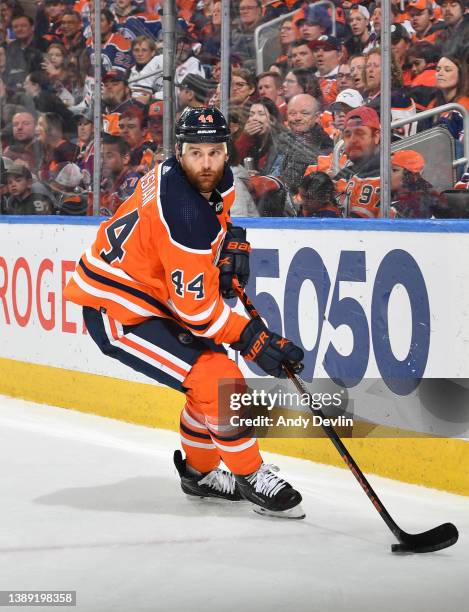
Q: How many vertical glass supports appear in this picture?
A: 4